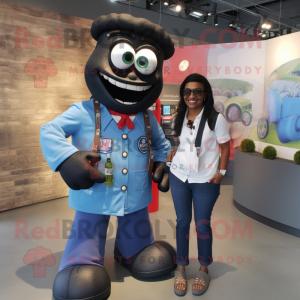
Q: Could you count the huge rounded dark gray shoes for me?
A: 2